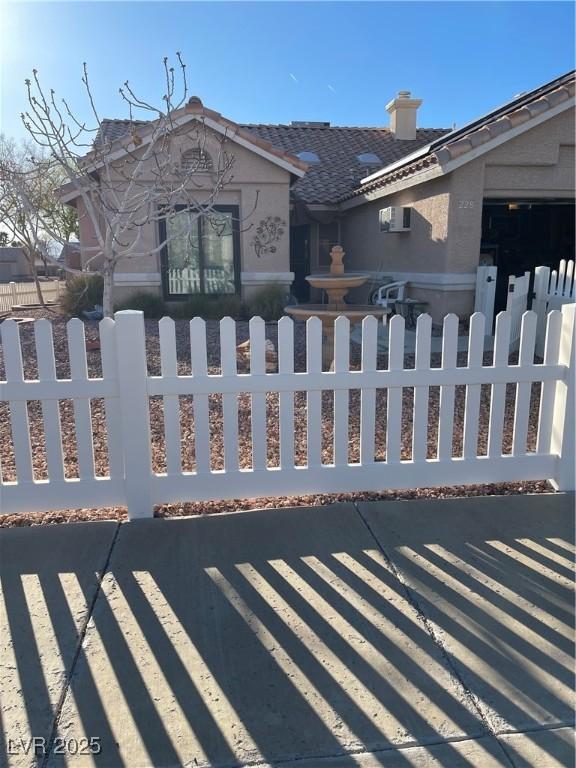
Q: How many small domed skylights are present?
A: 2